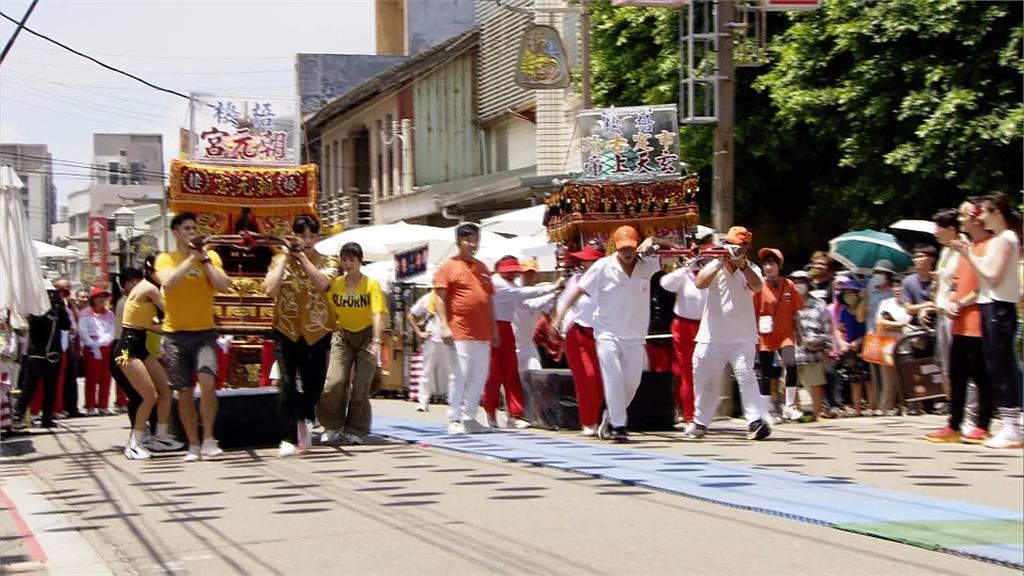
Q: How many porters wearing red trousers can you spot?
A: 3